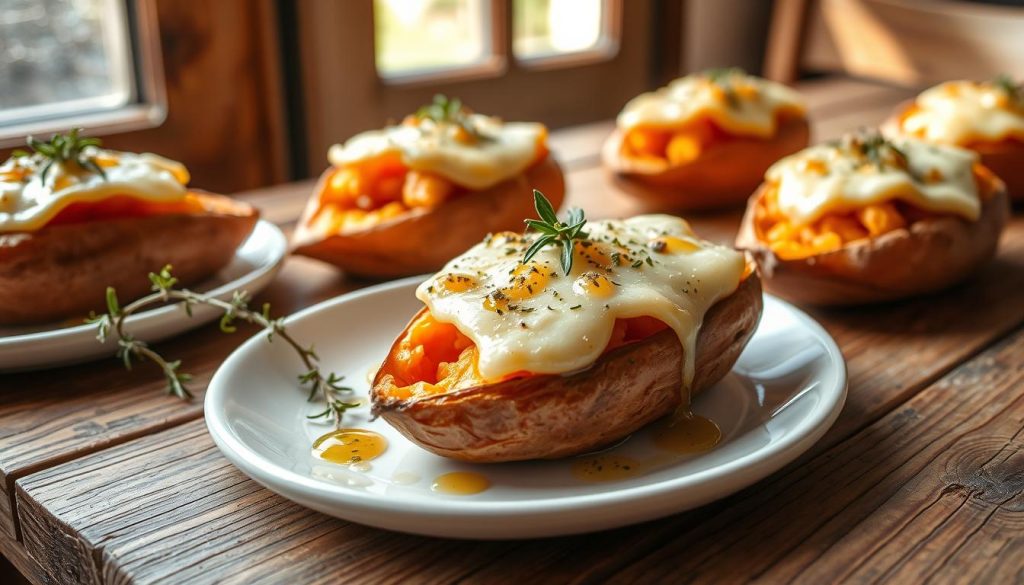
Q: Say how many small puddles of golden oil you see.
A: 4